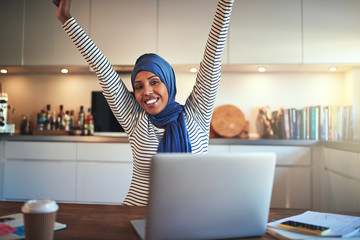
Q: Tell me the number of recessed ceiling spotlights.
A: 5